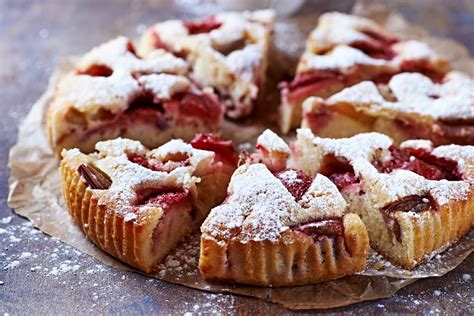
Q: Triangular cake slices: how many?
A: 7